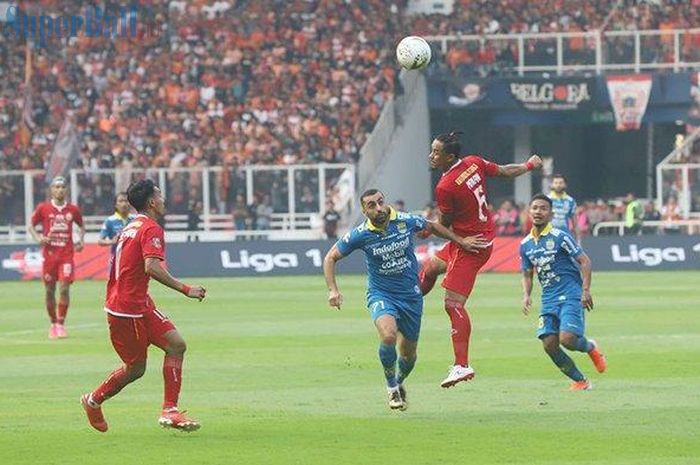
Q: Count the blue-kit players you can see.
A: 4